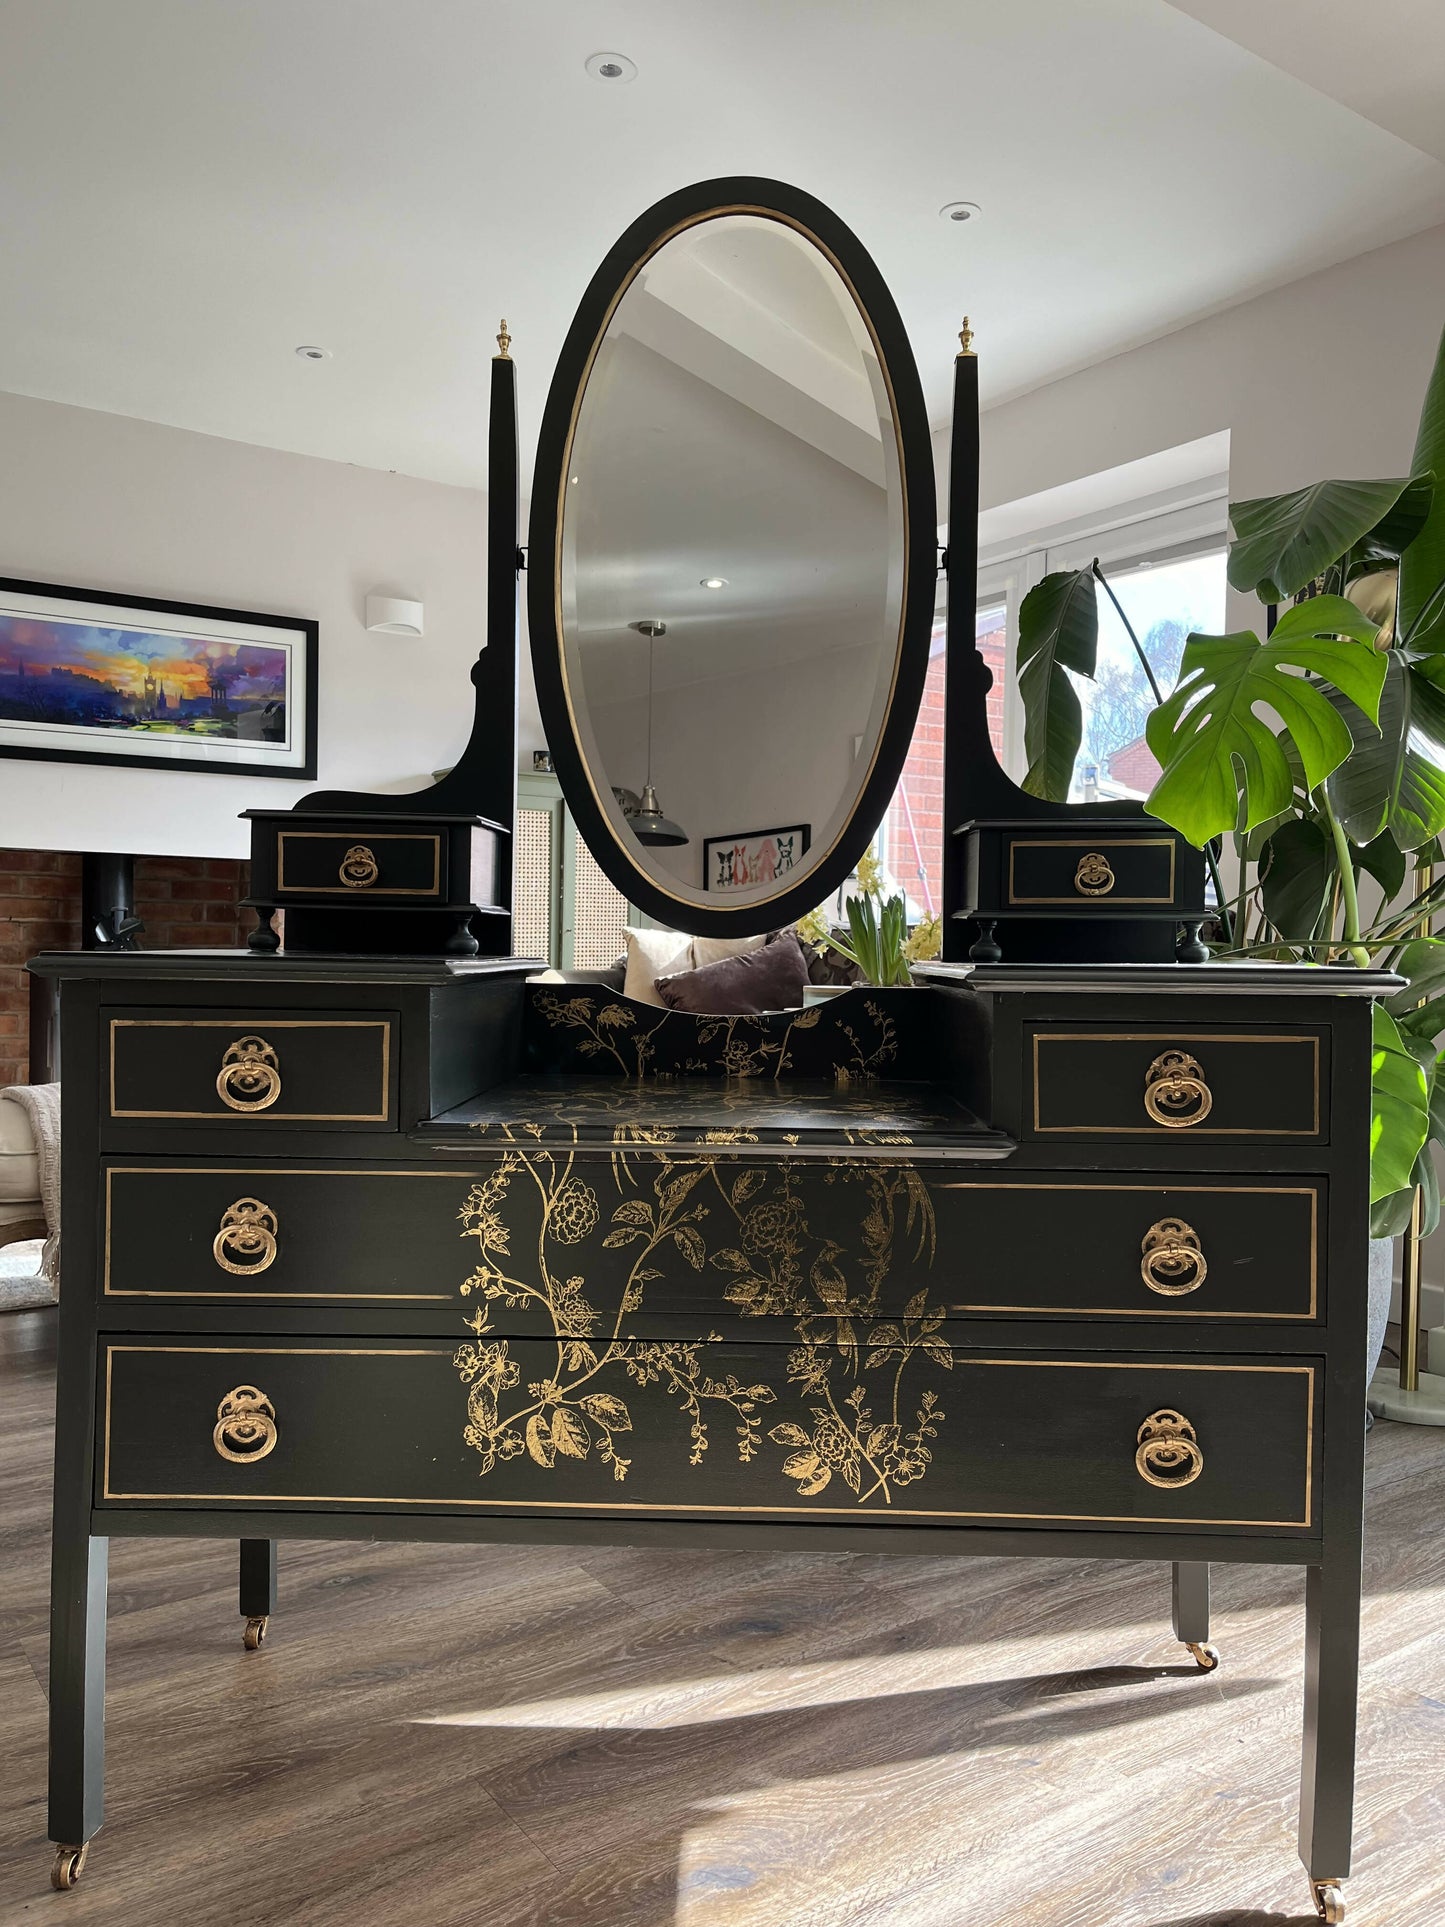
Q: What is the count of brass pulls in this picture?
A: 8